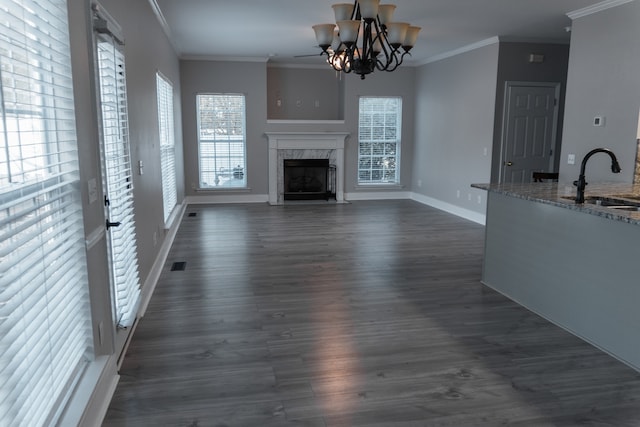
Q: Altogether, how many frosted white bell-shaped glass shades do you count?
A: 9